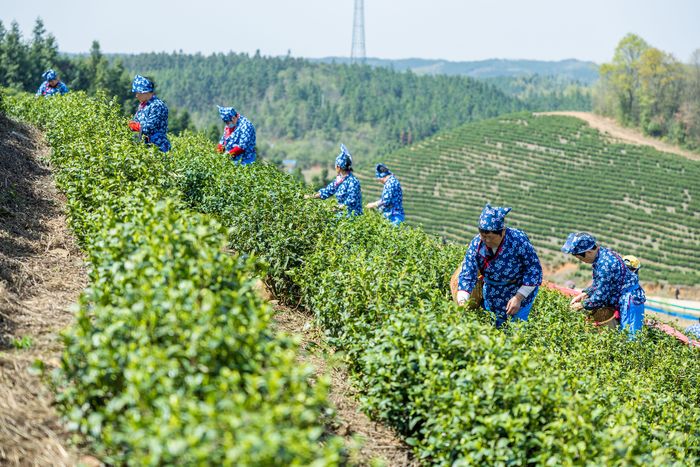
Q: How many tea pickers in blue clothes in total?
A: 7